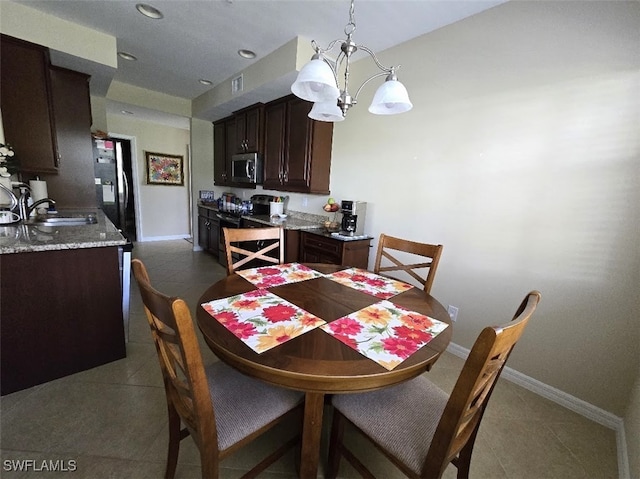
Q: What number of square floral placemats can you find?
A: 4